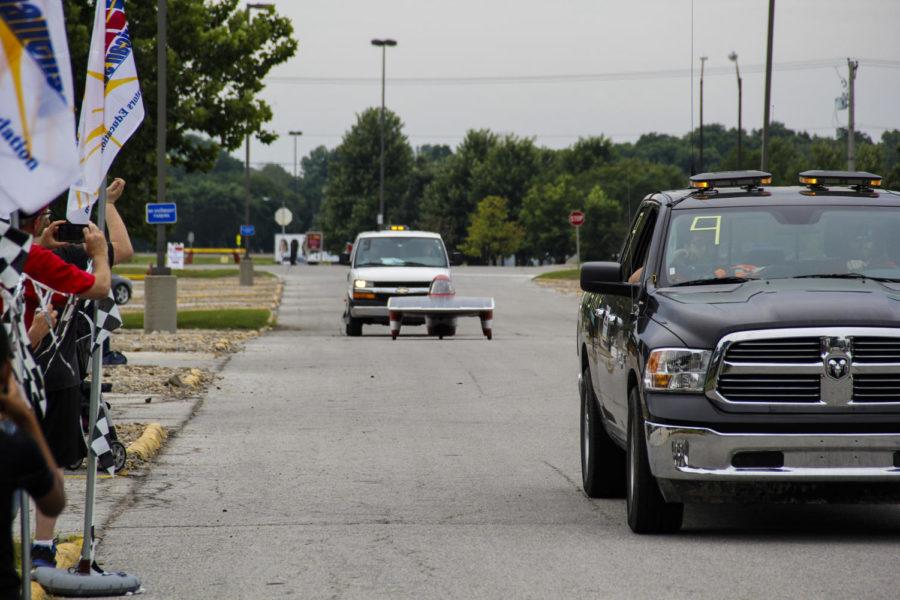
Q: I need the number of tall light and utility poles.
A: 8